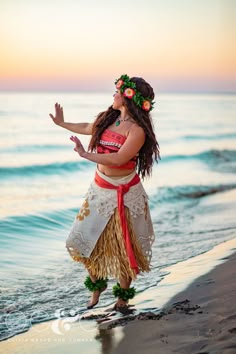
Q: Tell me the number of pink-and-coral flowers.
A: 3